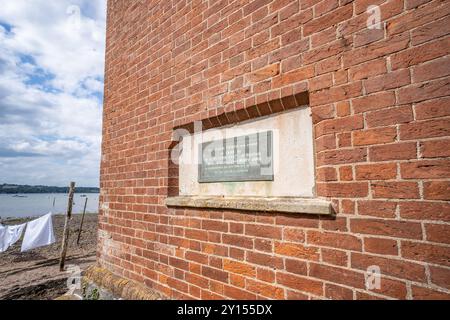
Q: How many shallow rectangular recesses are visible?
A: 1